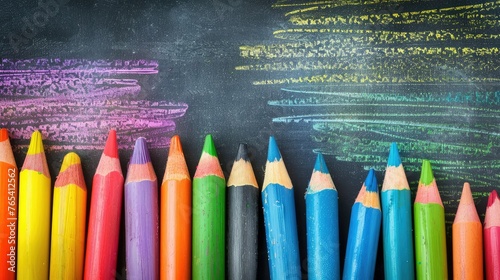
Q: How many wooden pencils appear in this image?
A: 15